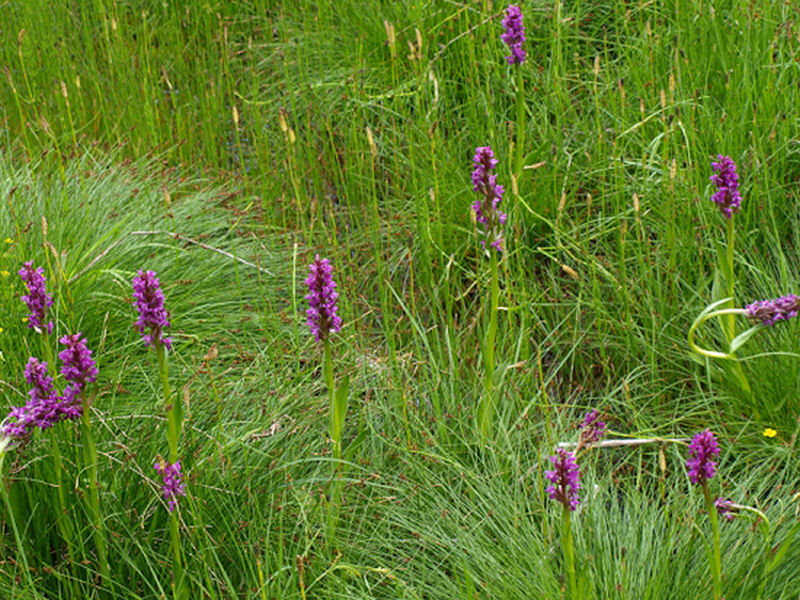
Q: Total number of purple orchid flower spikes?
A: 15